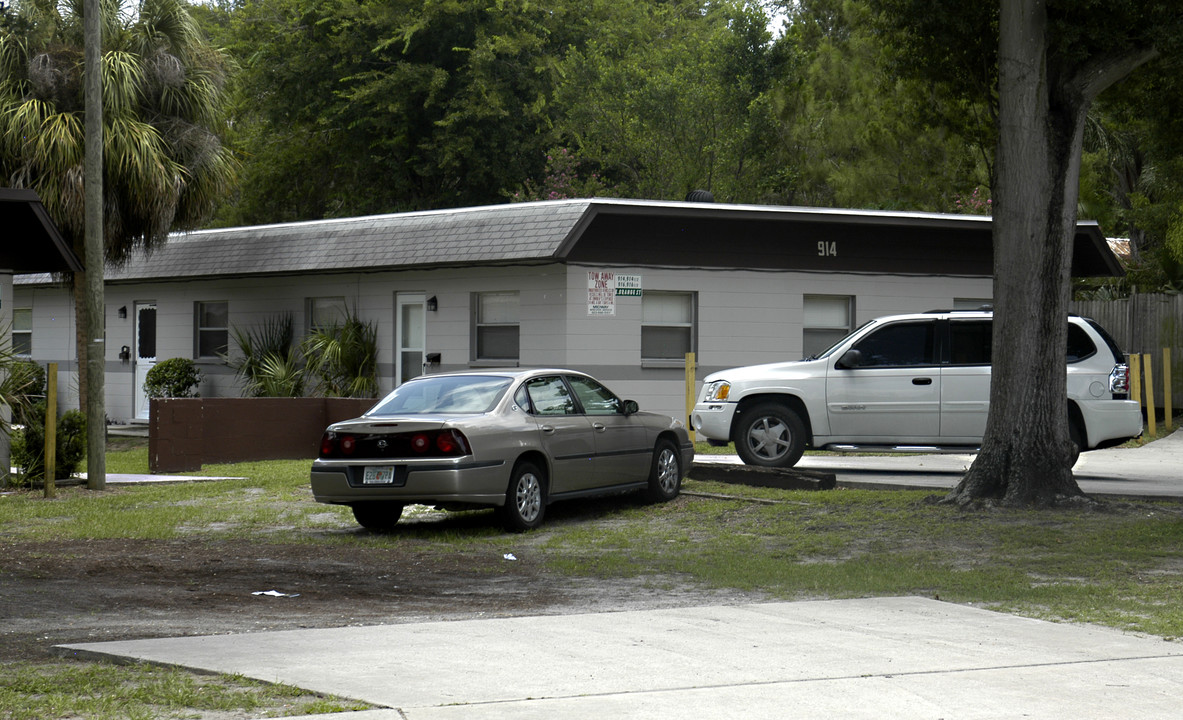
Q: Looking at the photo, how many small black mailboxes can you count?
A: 2